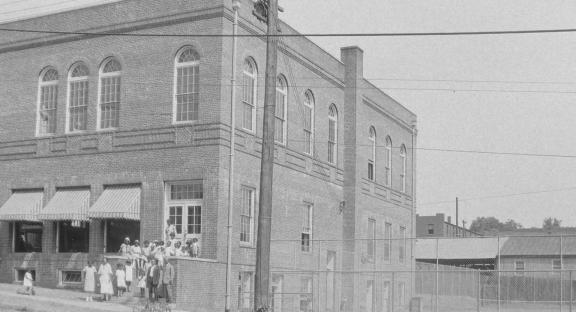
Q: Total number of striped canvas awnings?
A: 3